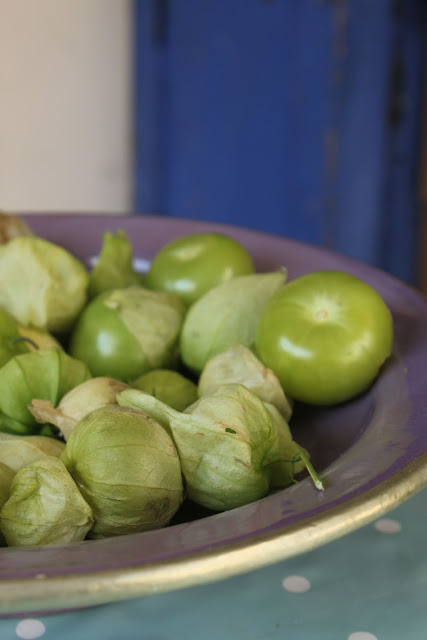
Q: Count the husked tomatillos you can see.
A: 2